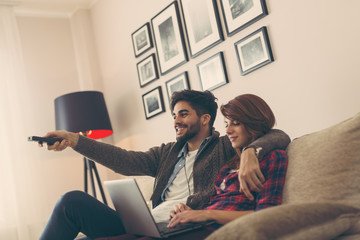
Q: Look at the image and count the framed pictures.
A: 9